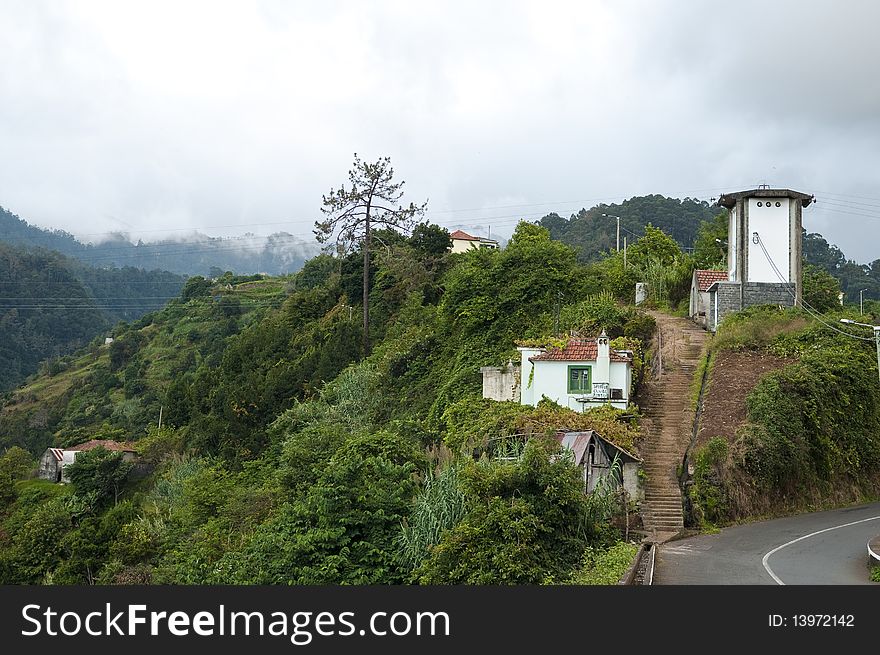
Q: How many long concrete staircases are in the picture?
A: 1